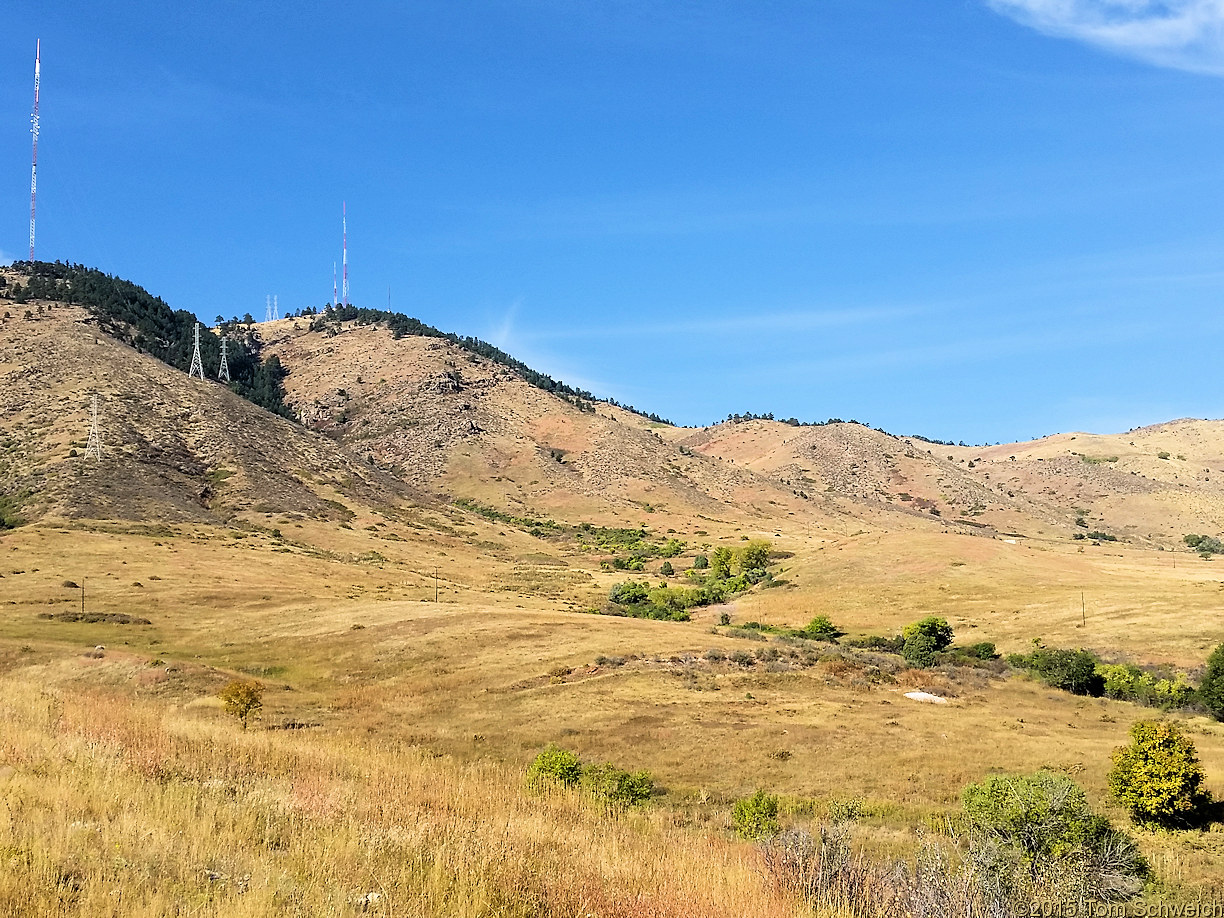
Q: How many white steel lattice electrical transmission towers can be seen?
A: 5